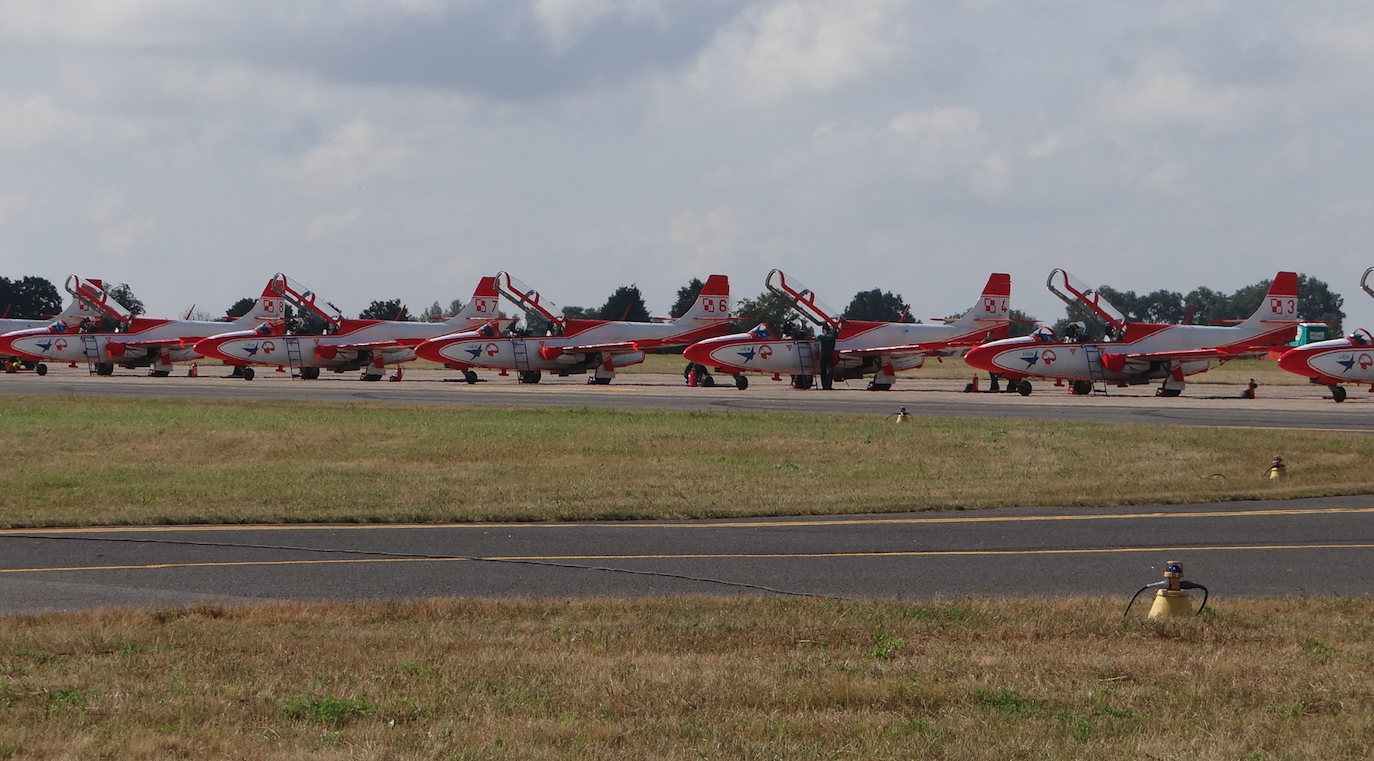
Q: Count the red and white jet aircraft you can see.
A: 7